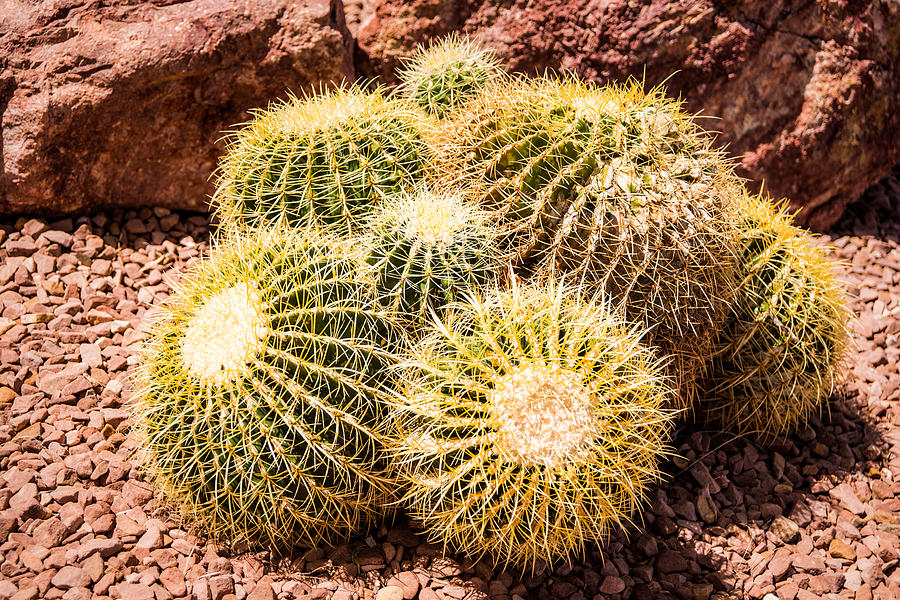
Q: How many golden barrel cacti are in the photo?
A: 7